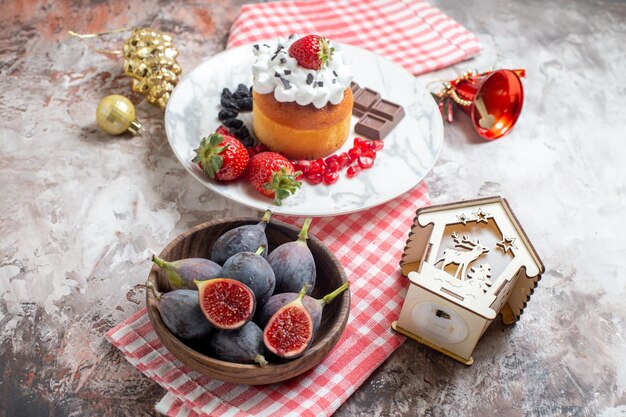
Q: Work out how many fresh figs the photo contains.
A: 9